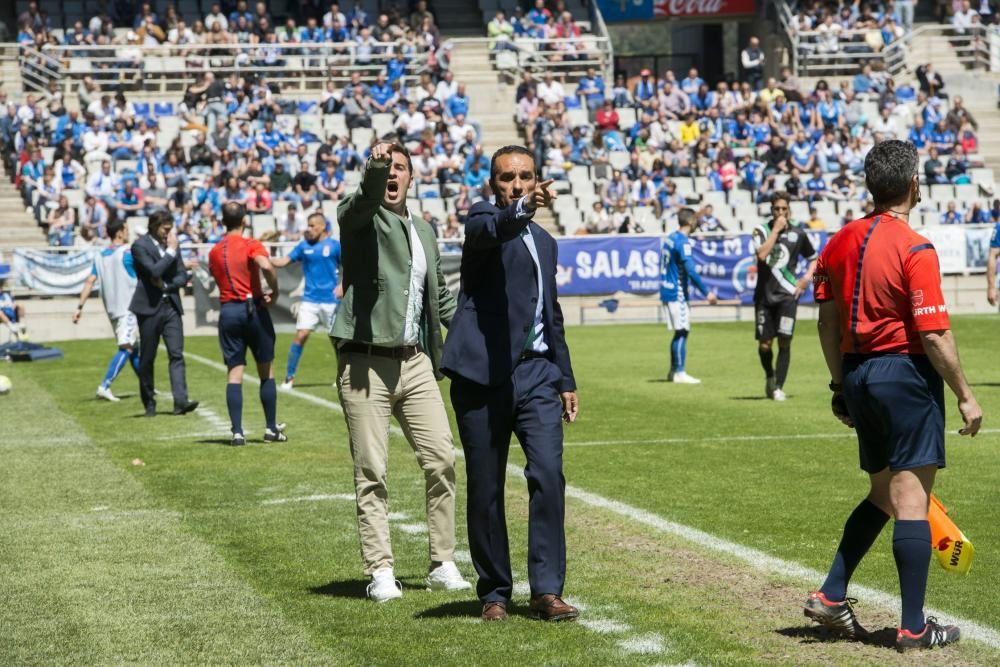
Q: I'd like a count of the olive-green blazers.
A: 1